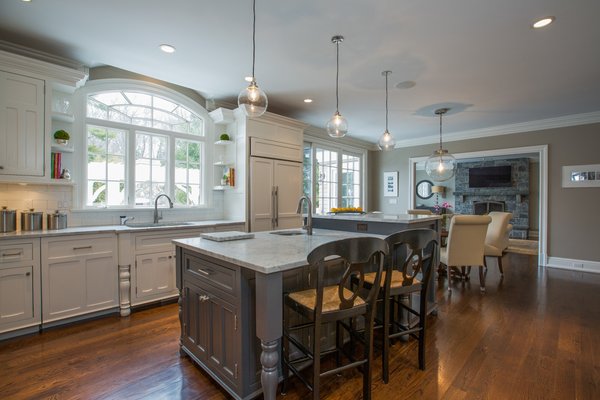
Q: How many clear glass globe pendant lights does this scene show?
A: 4